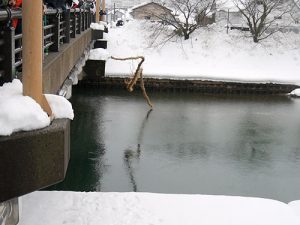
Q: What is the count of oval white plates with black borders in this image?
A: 0